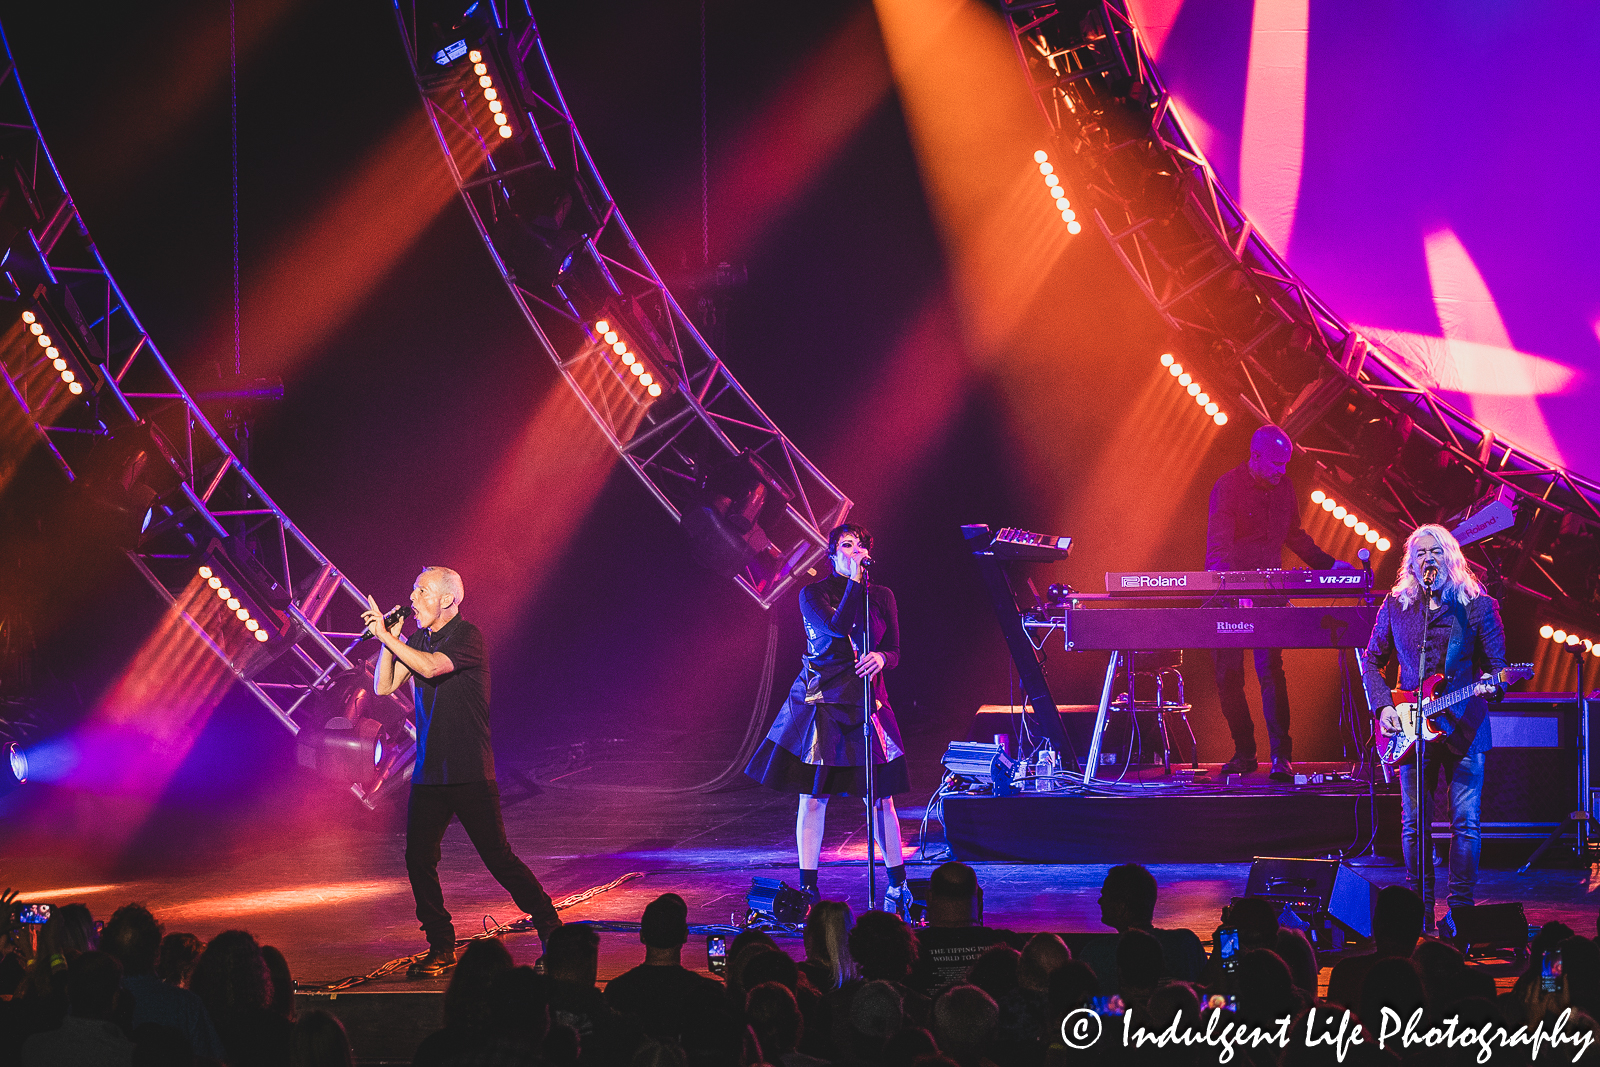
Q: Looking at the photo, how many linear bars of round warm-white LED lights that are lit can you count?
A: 8